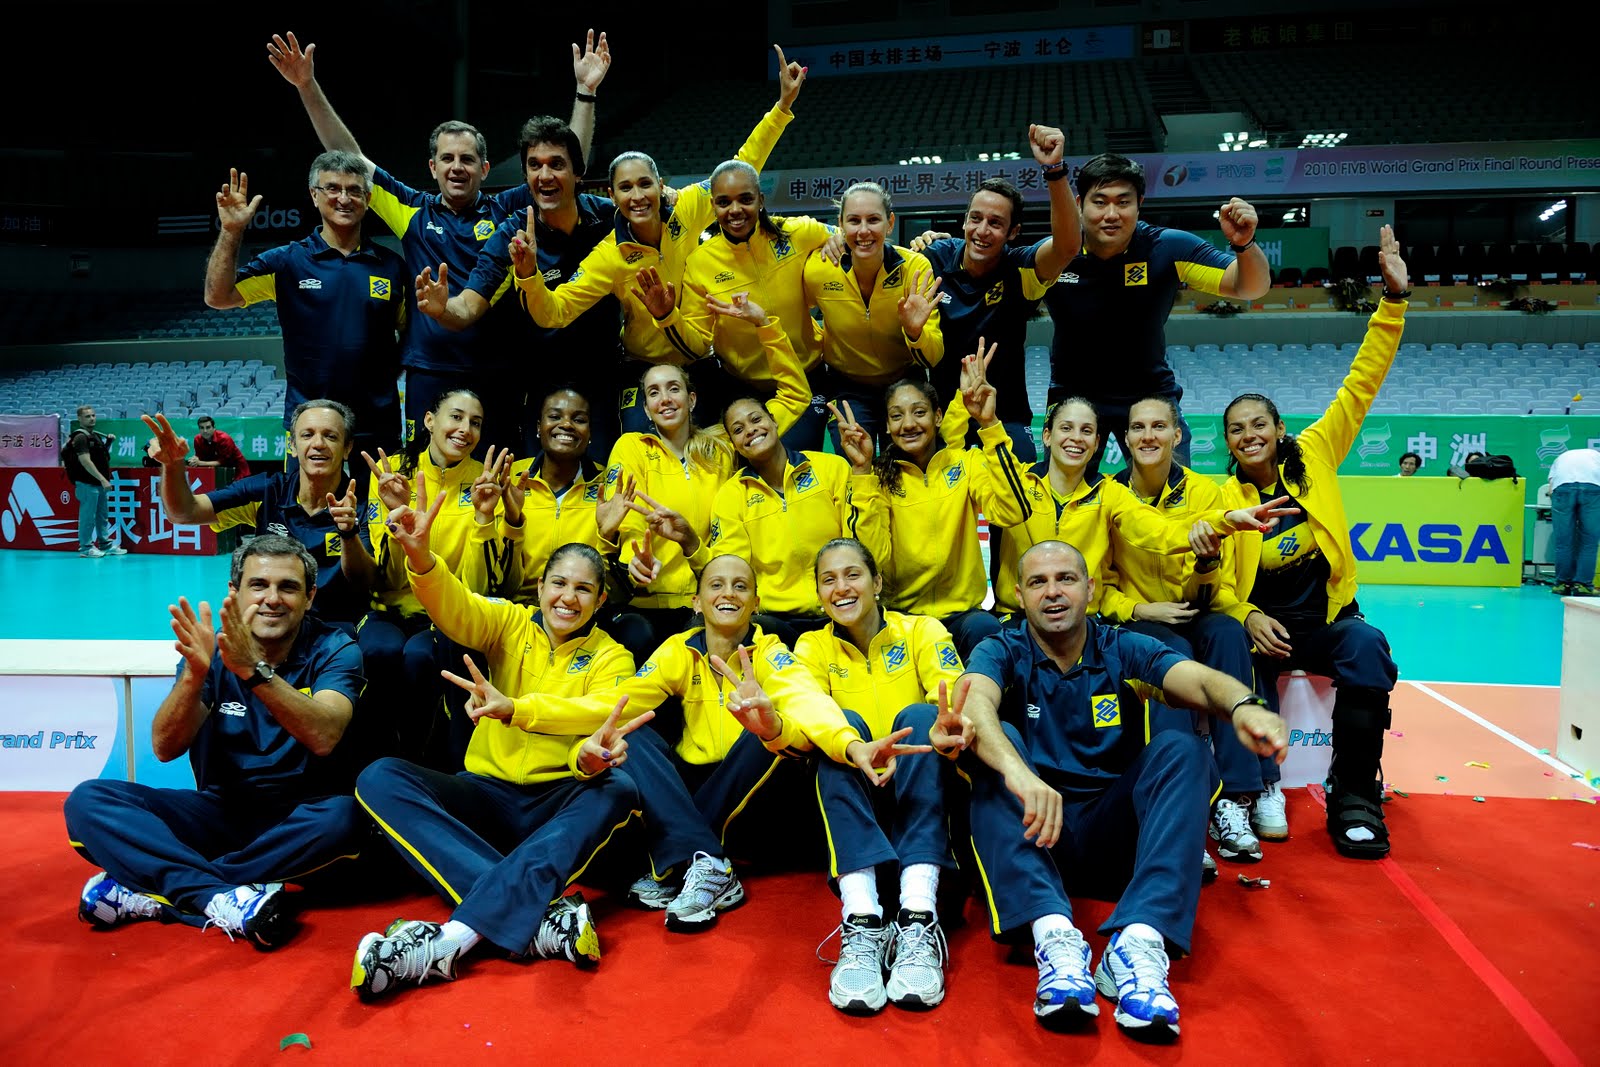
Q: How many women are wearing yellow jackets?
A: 14